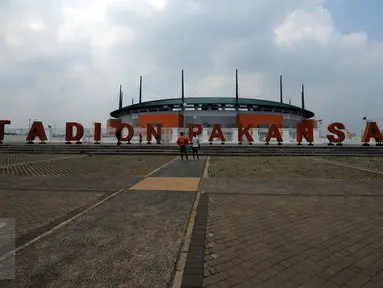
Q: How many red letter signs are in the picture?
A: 13